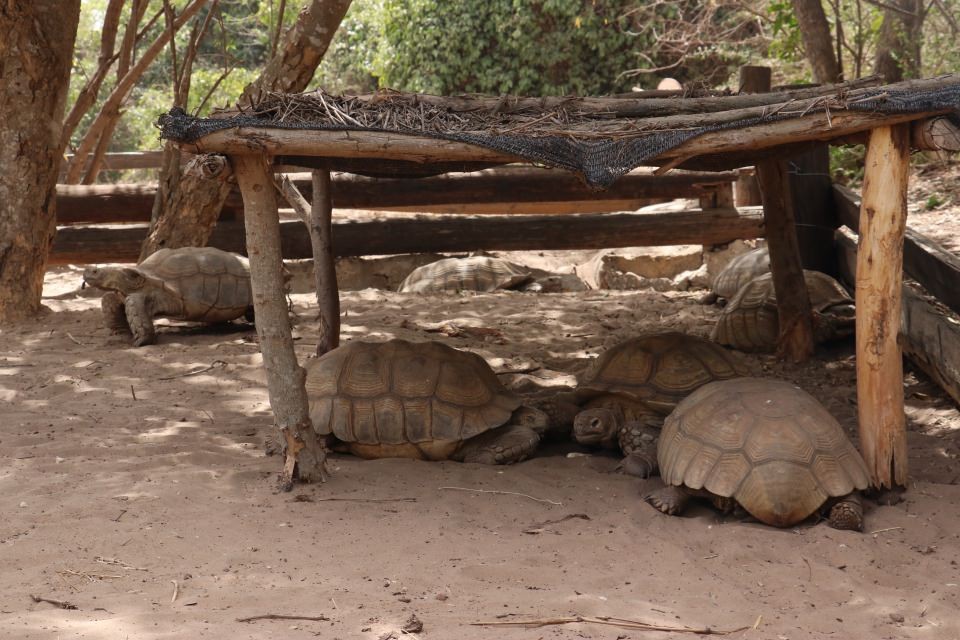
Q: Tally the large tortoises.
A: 7